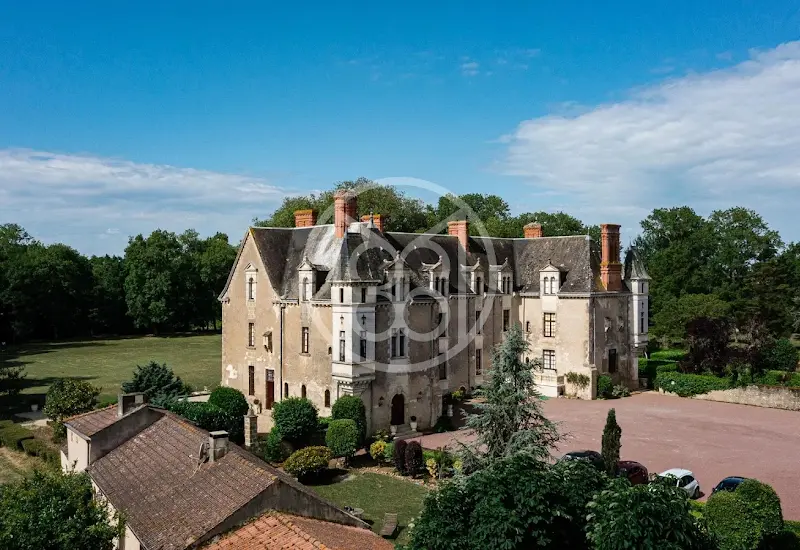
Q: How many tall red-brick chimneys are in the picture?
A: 6